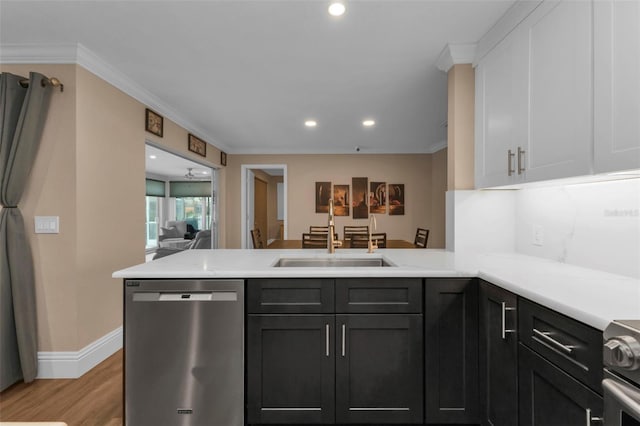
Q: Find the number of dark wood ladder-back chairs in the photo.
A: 6